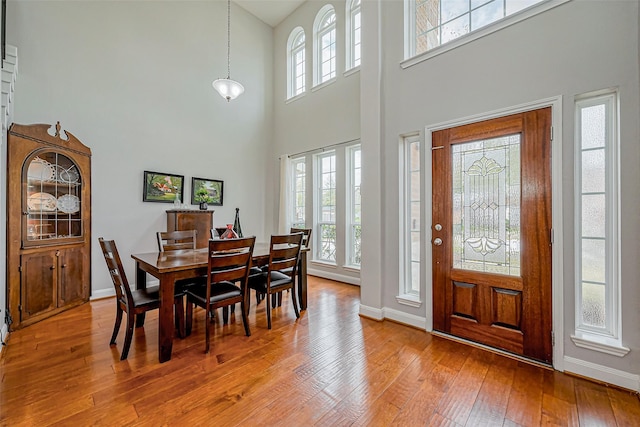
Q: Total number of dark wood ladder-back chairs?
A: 6